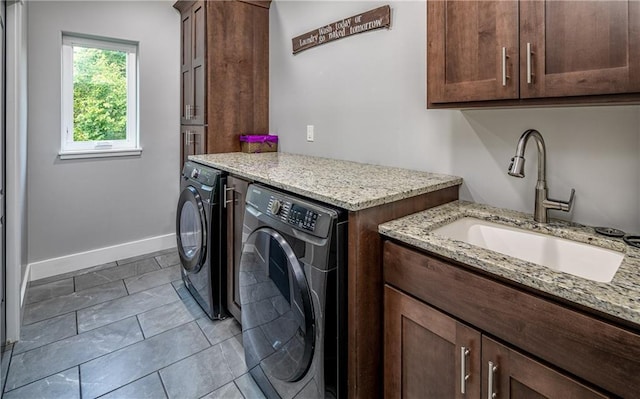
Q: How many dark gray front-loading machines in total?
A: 2